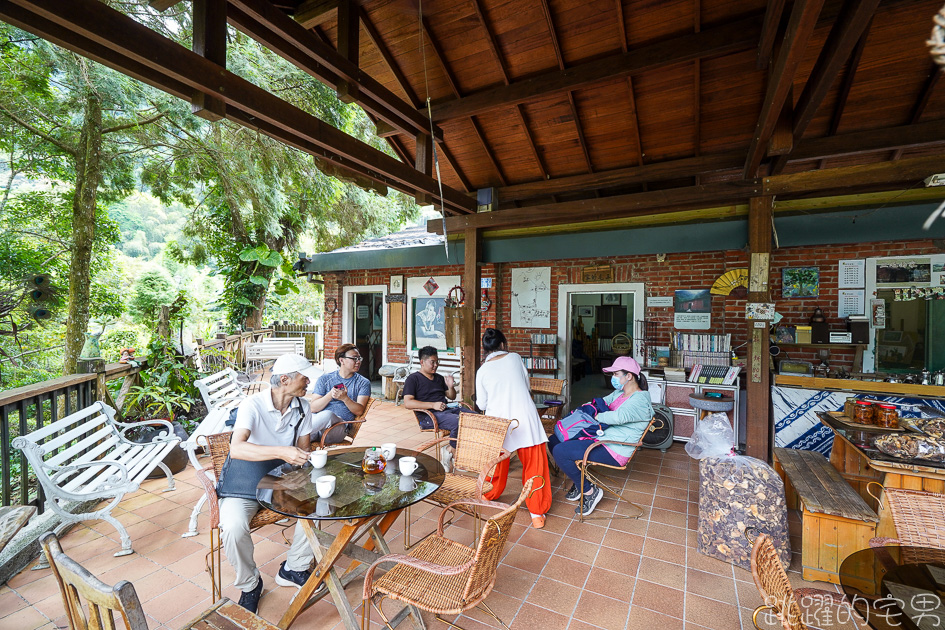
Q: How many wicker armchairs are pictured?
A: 9